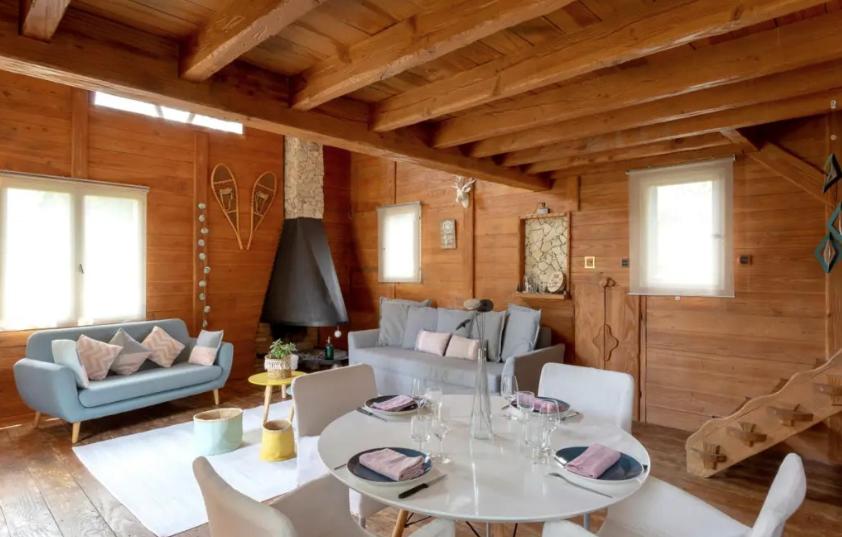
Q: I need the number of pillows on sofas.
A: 12